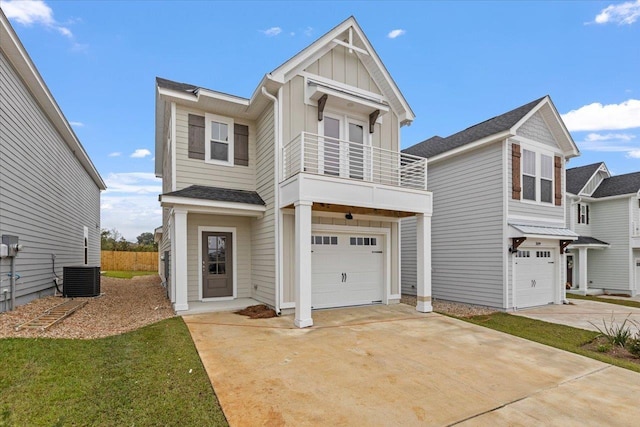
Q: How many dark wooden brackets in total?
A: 4